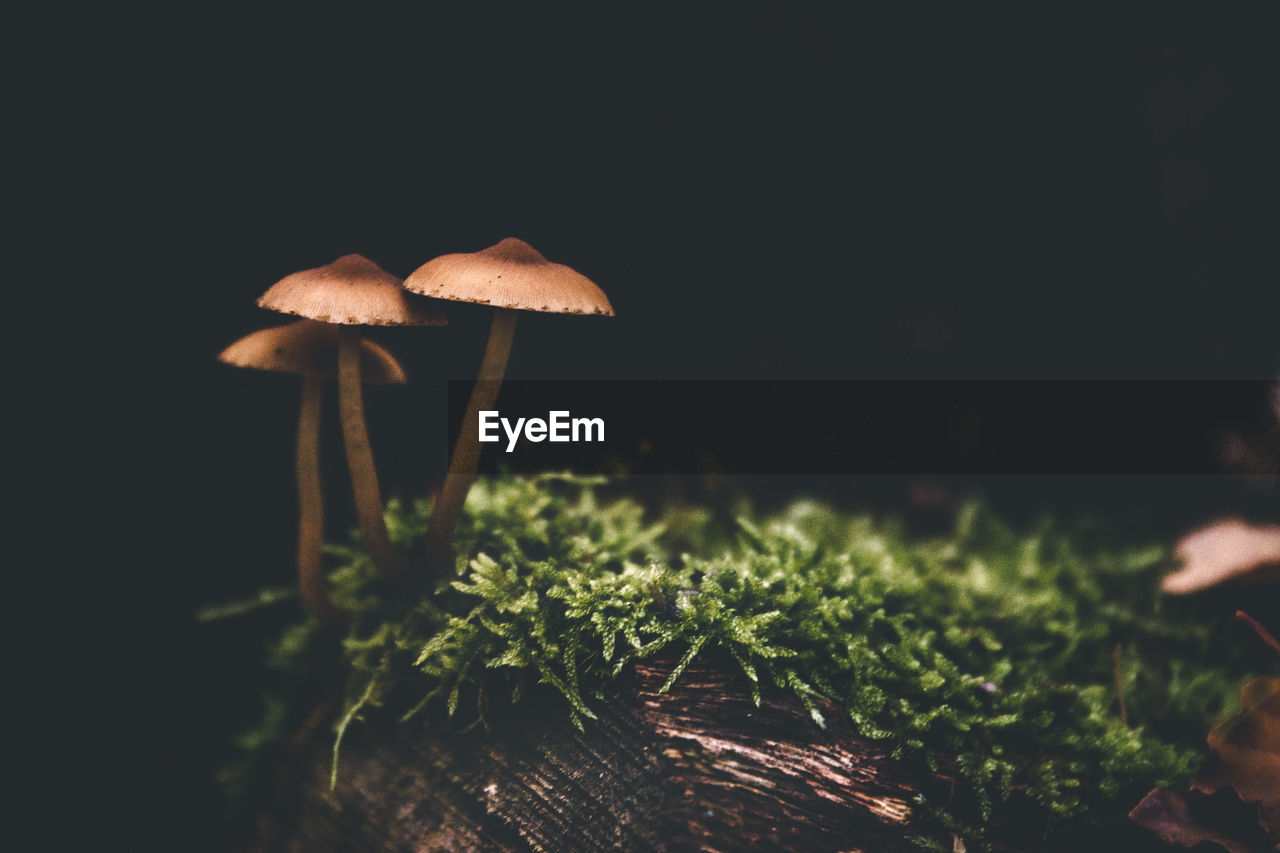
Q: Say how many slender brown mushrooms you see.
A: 3